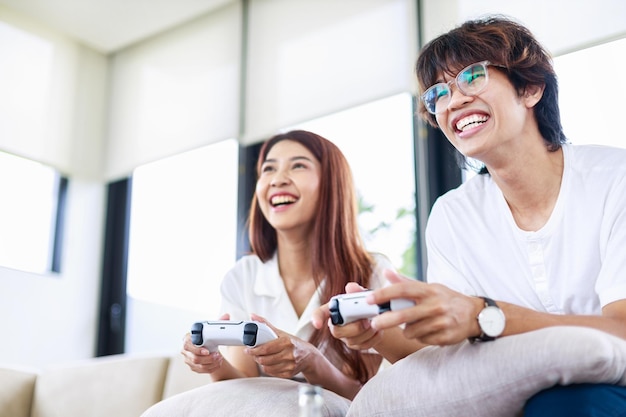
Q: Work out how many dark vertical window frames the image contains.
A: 4